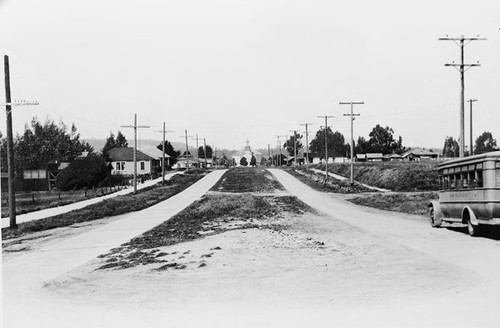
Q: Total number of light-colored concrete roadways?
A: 2